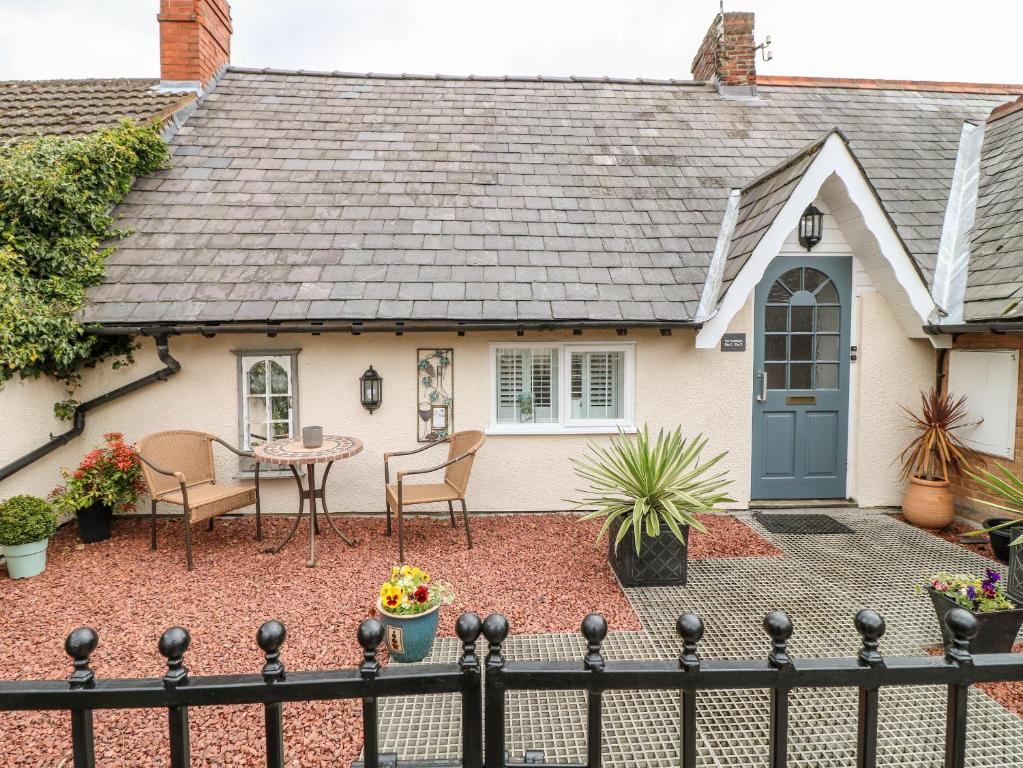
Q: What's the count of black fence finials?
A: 11